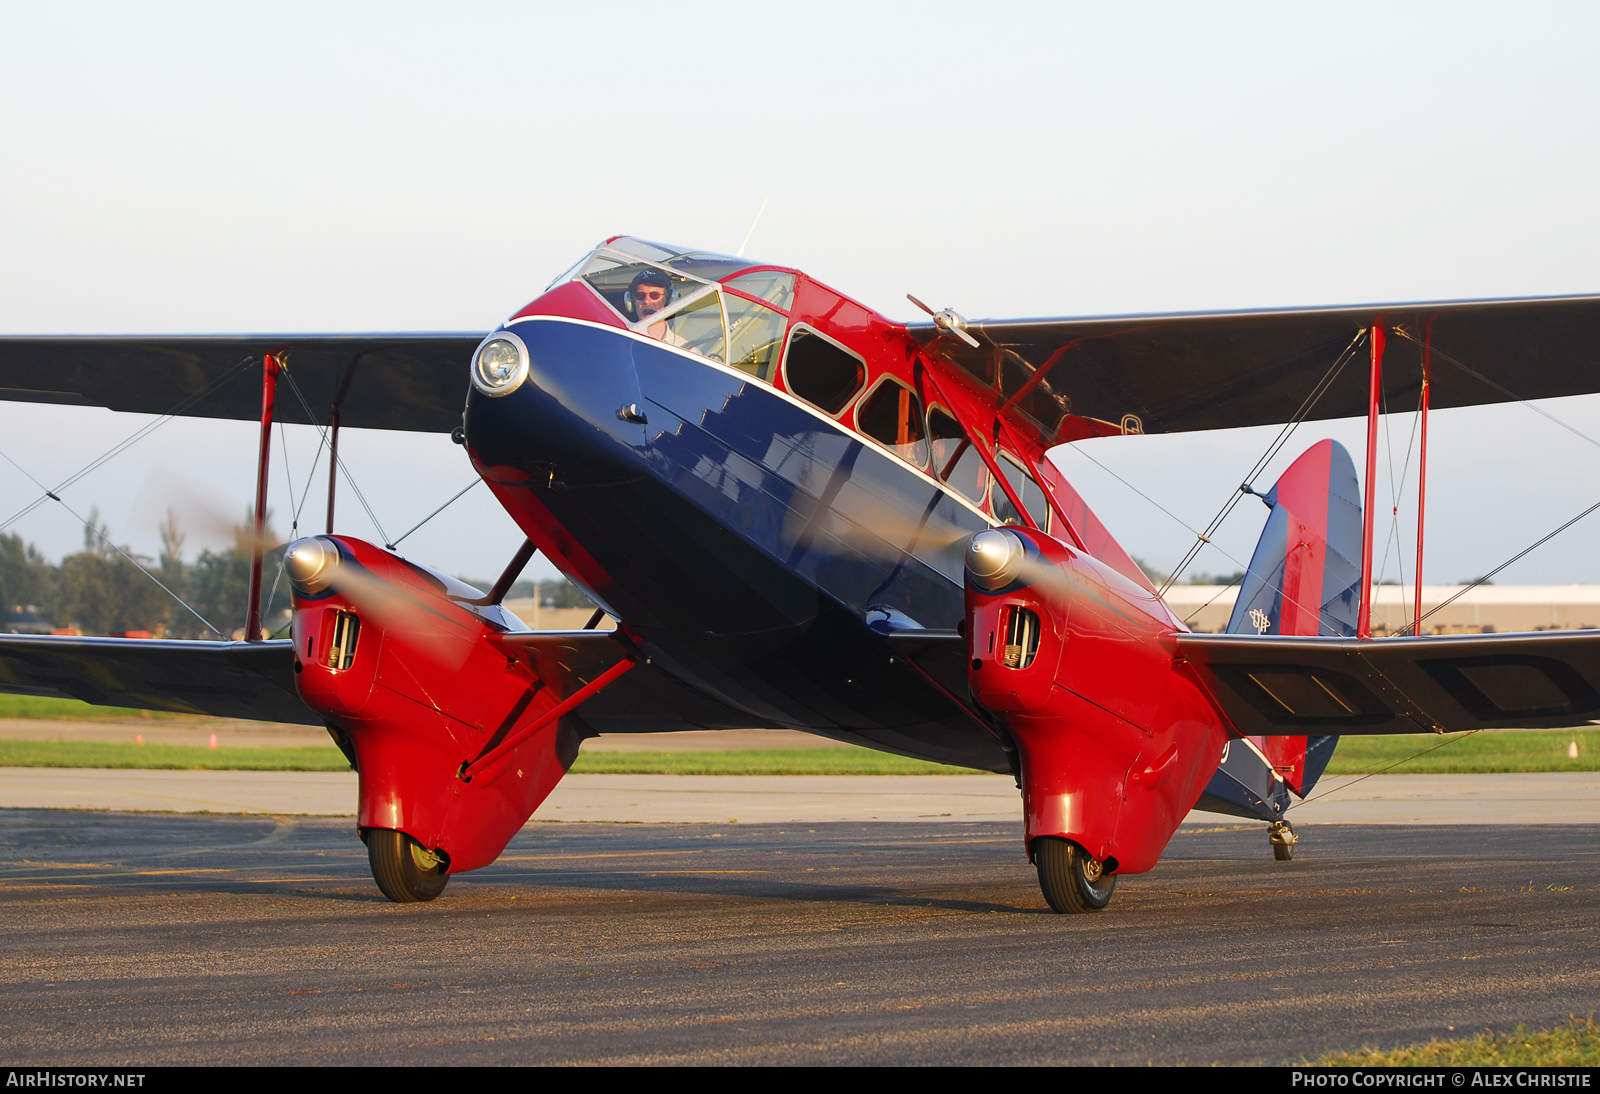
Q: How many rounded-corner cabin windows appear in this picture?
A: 4